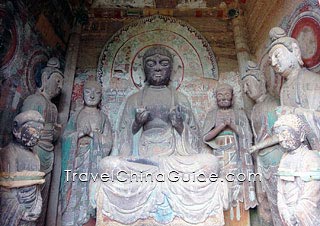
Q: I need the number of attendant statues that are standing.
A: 7